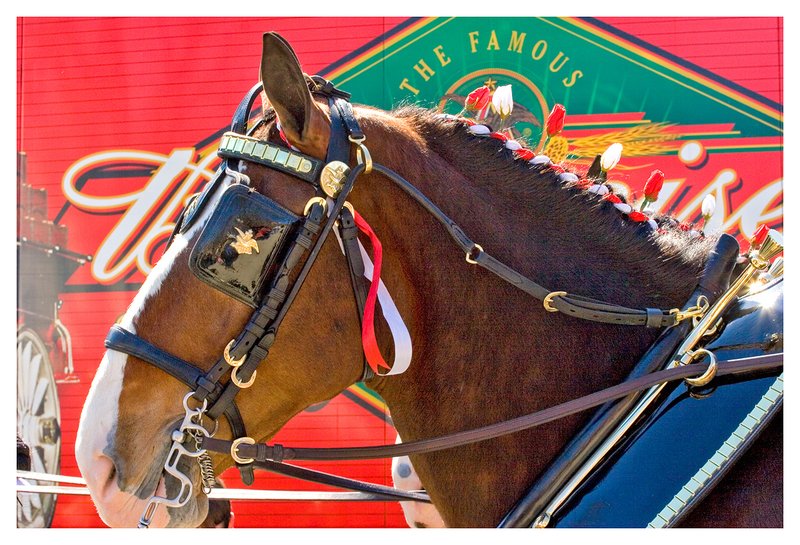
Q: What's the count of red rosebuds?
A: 4